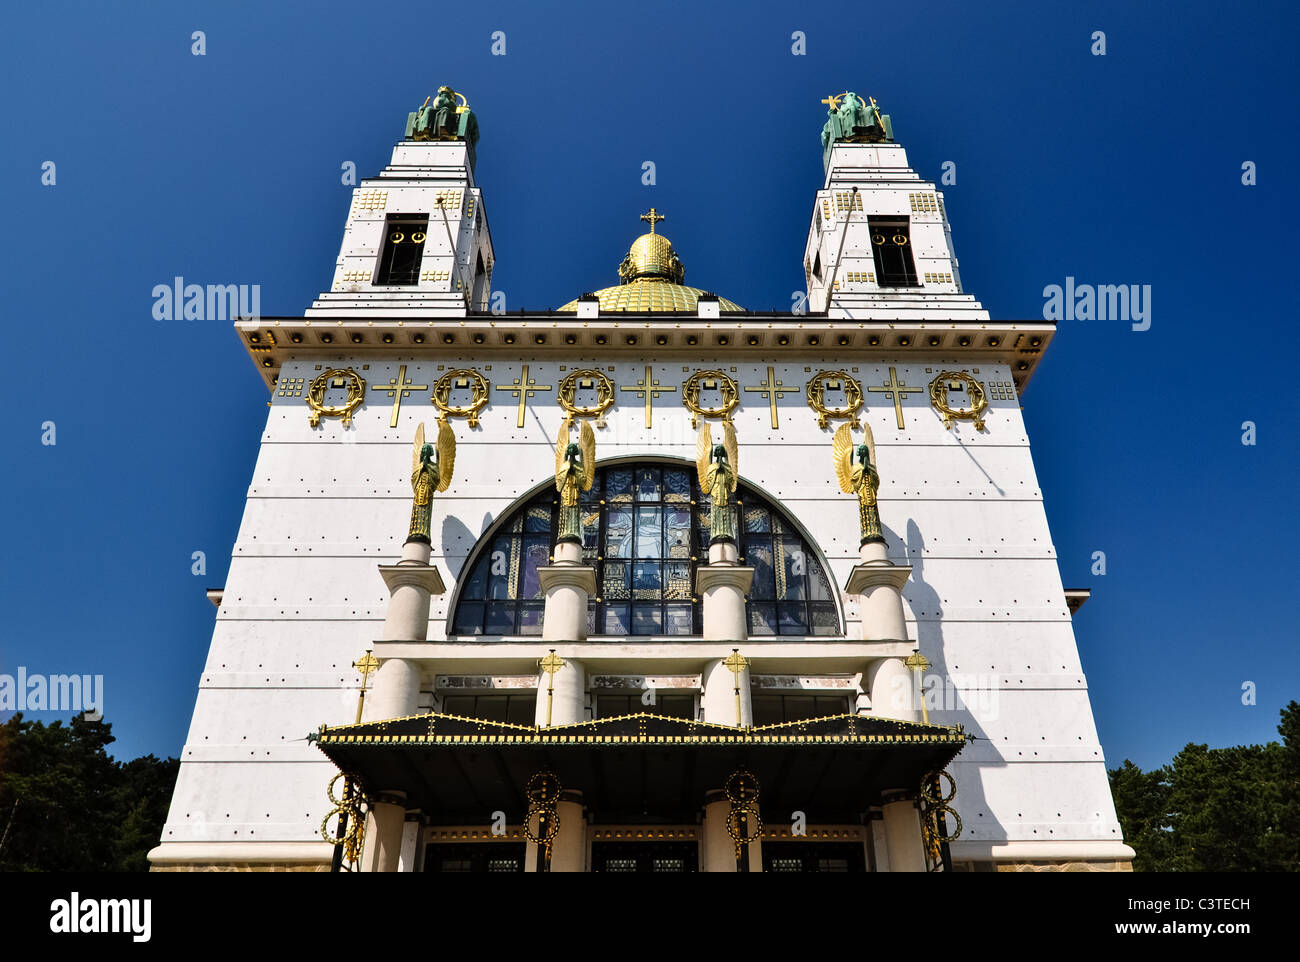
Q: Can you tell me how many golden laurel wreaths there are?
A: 6